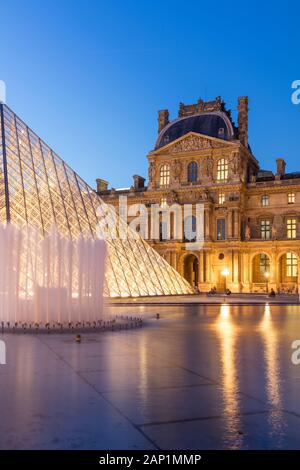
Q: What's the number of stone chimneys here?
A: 5